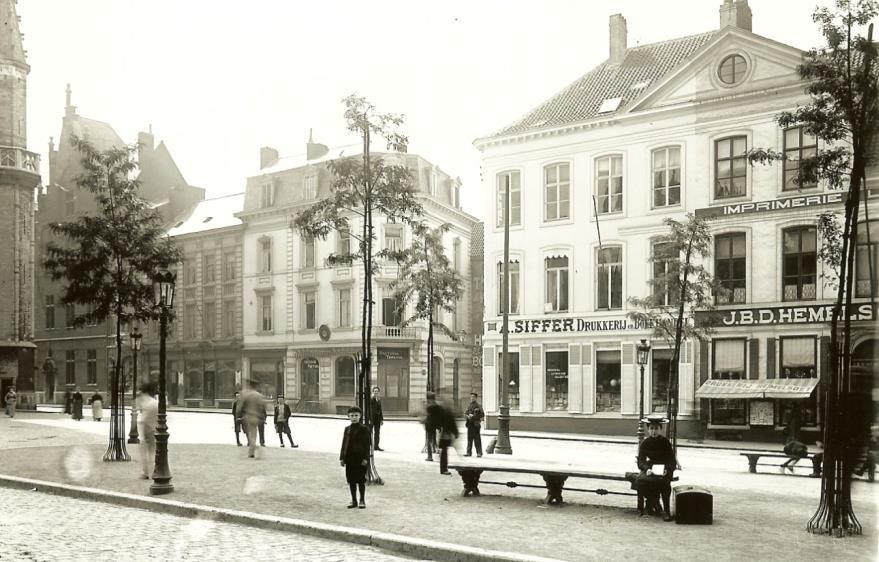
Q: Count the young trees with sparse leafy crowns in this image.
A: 5